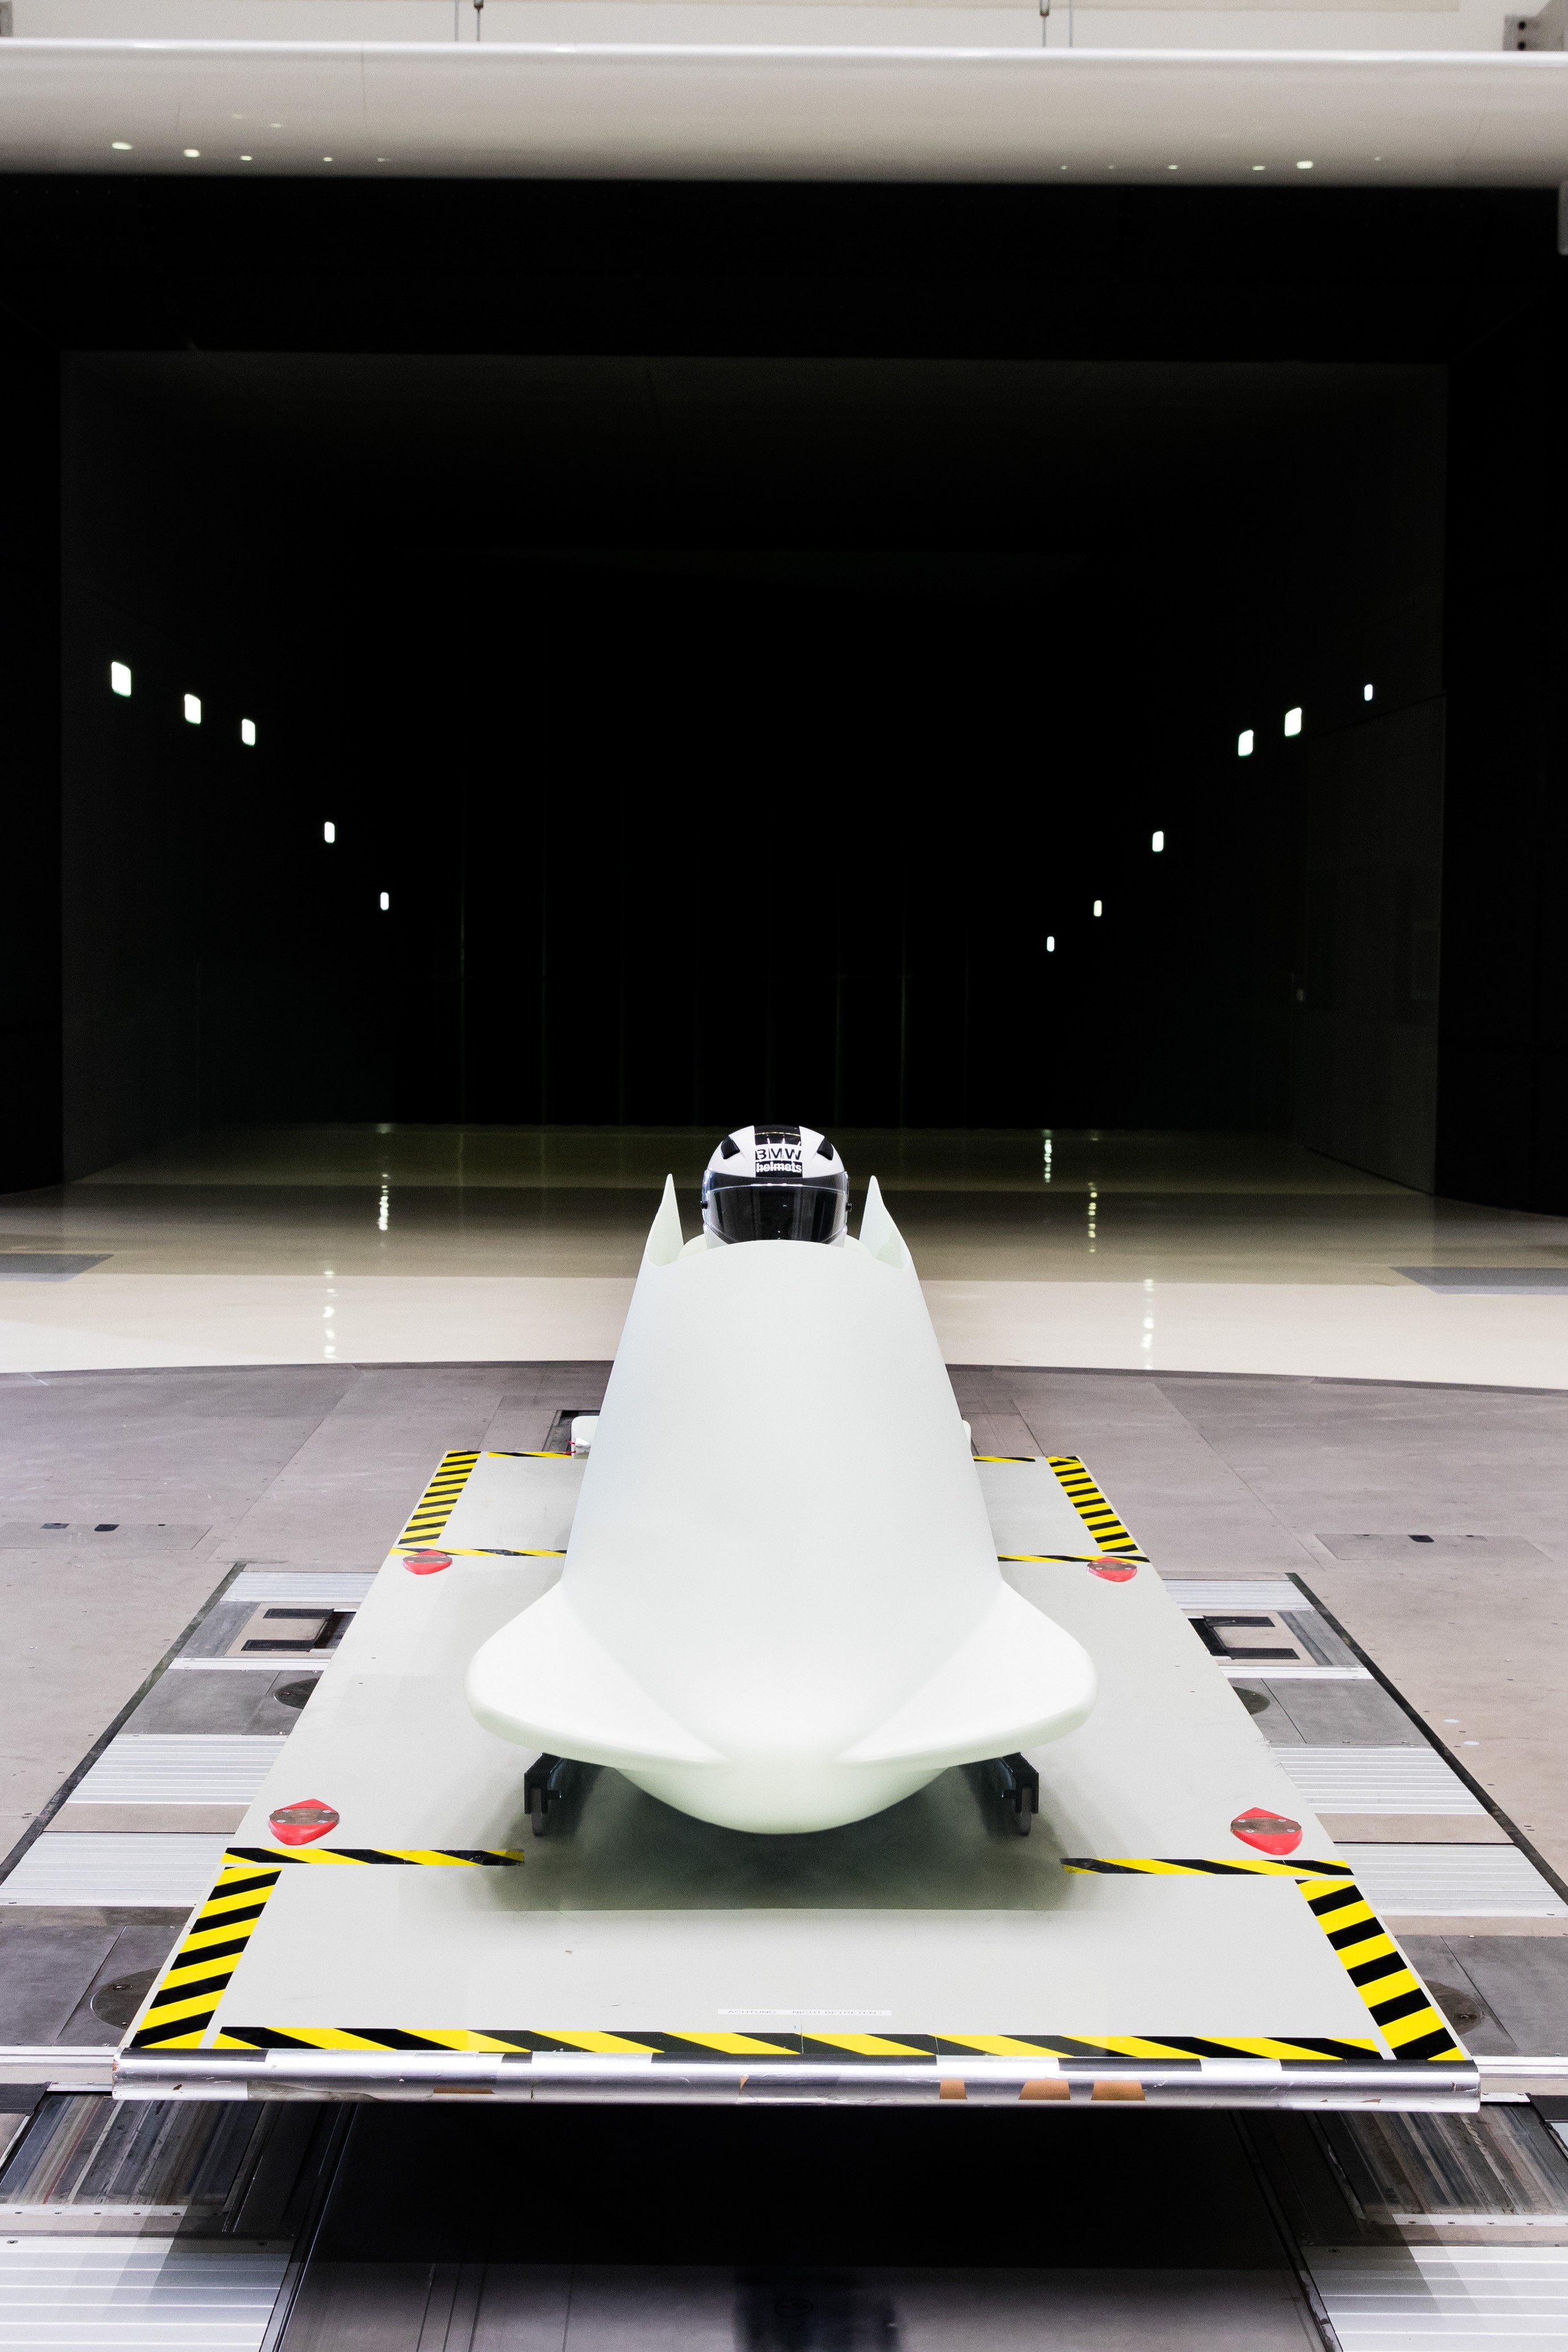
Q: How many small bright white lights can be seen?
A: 11